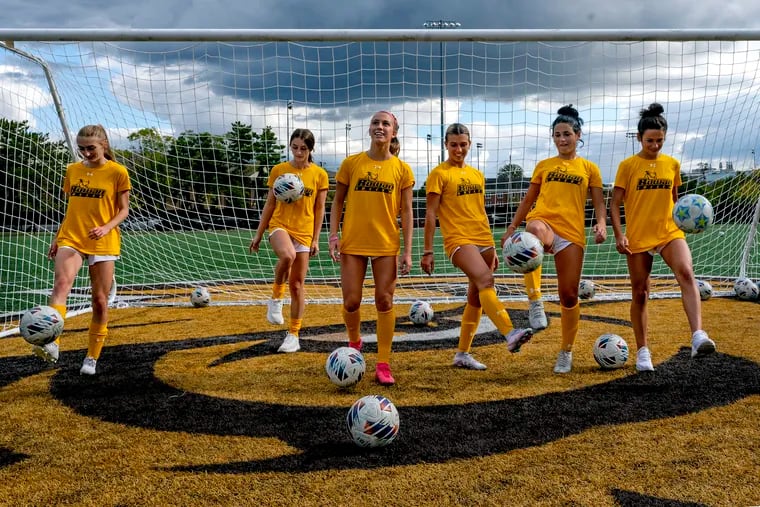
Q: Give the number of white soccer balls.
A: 12